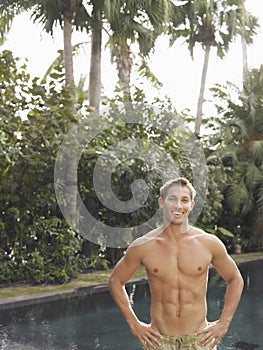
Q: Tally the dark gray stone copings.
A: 1